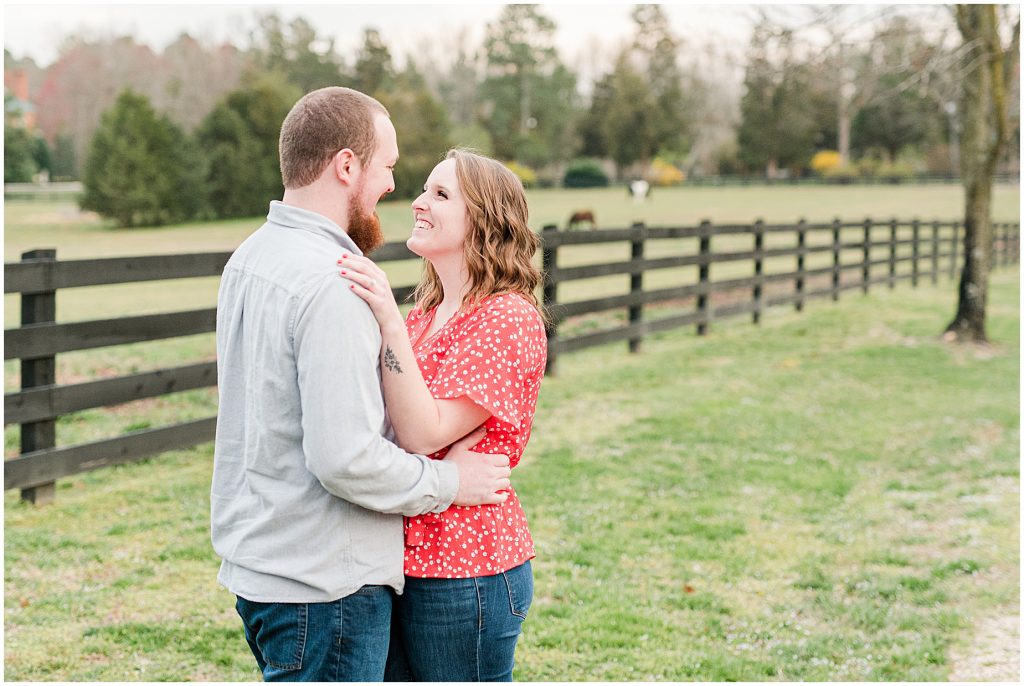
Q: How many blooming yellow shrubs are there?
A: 3